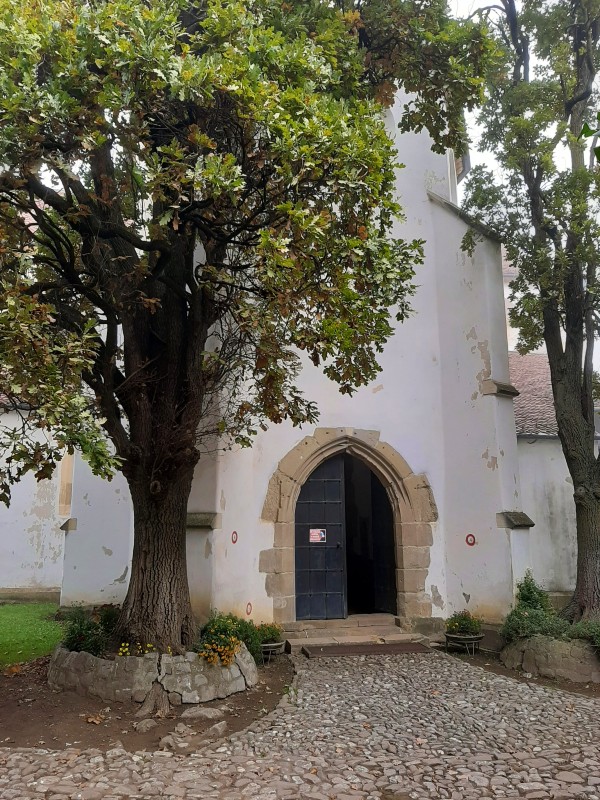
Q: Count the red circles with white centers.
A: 3